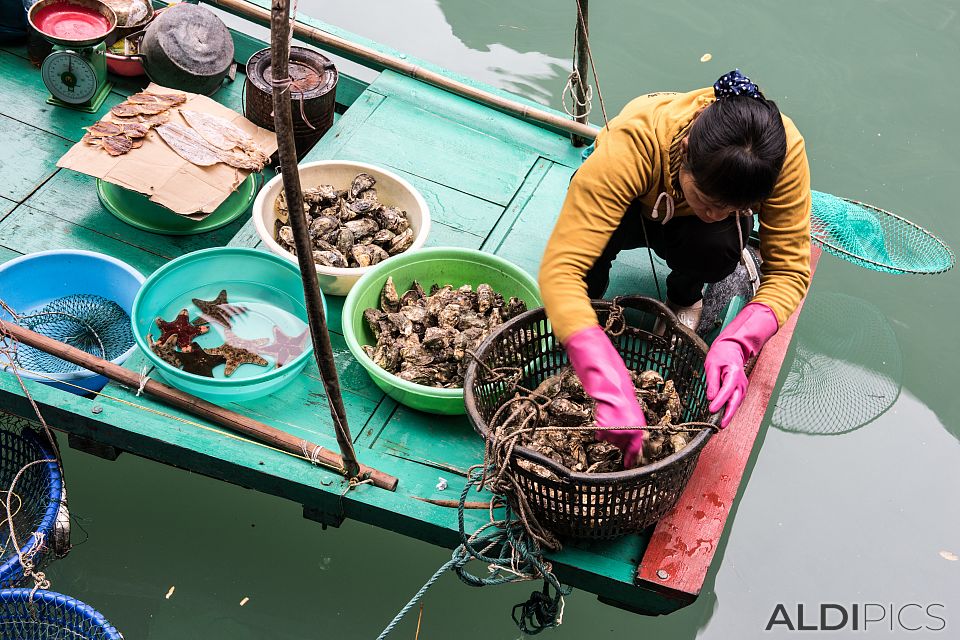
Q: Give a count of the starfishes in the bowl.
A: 6